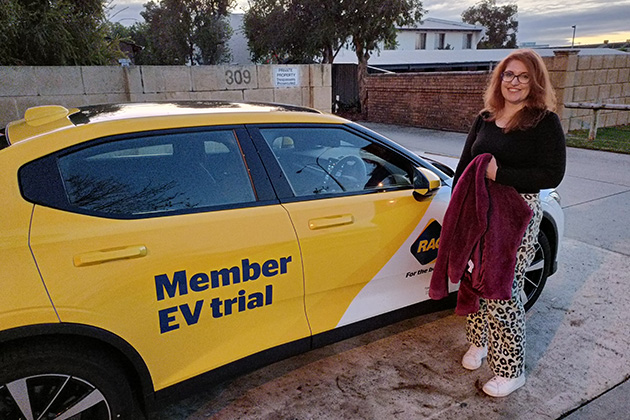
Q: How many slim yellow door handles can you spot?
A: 2